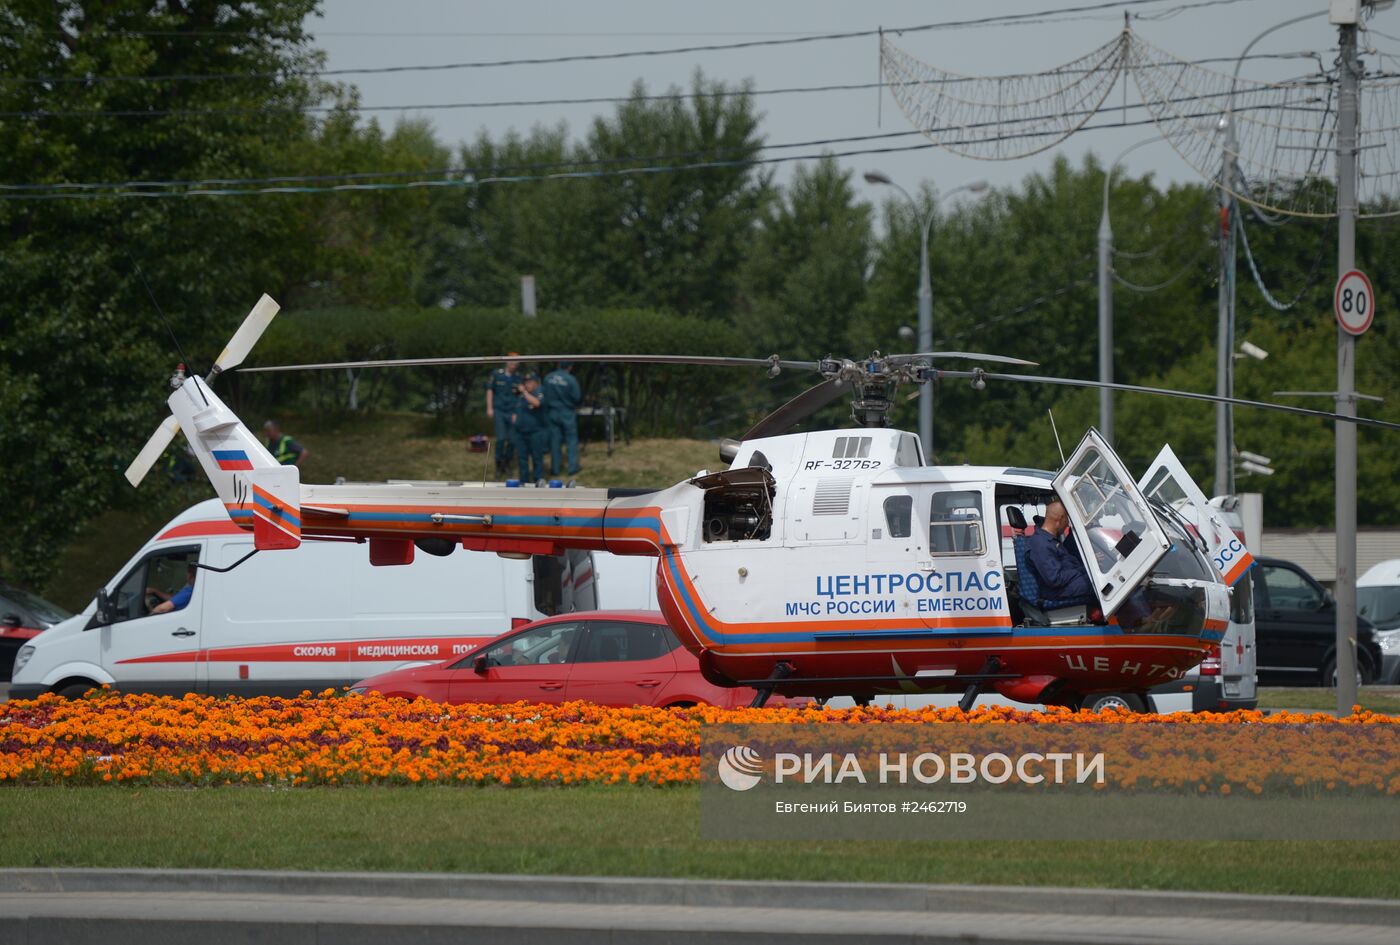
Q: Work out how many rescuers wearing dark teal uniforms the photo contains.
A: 3